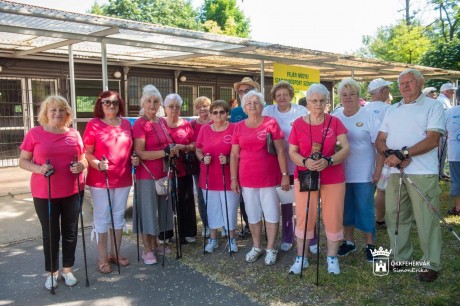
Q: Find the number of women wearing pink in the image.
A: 8